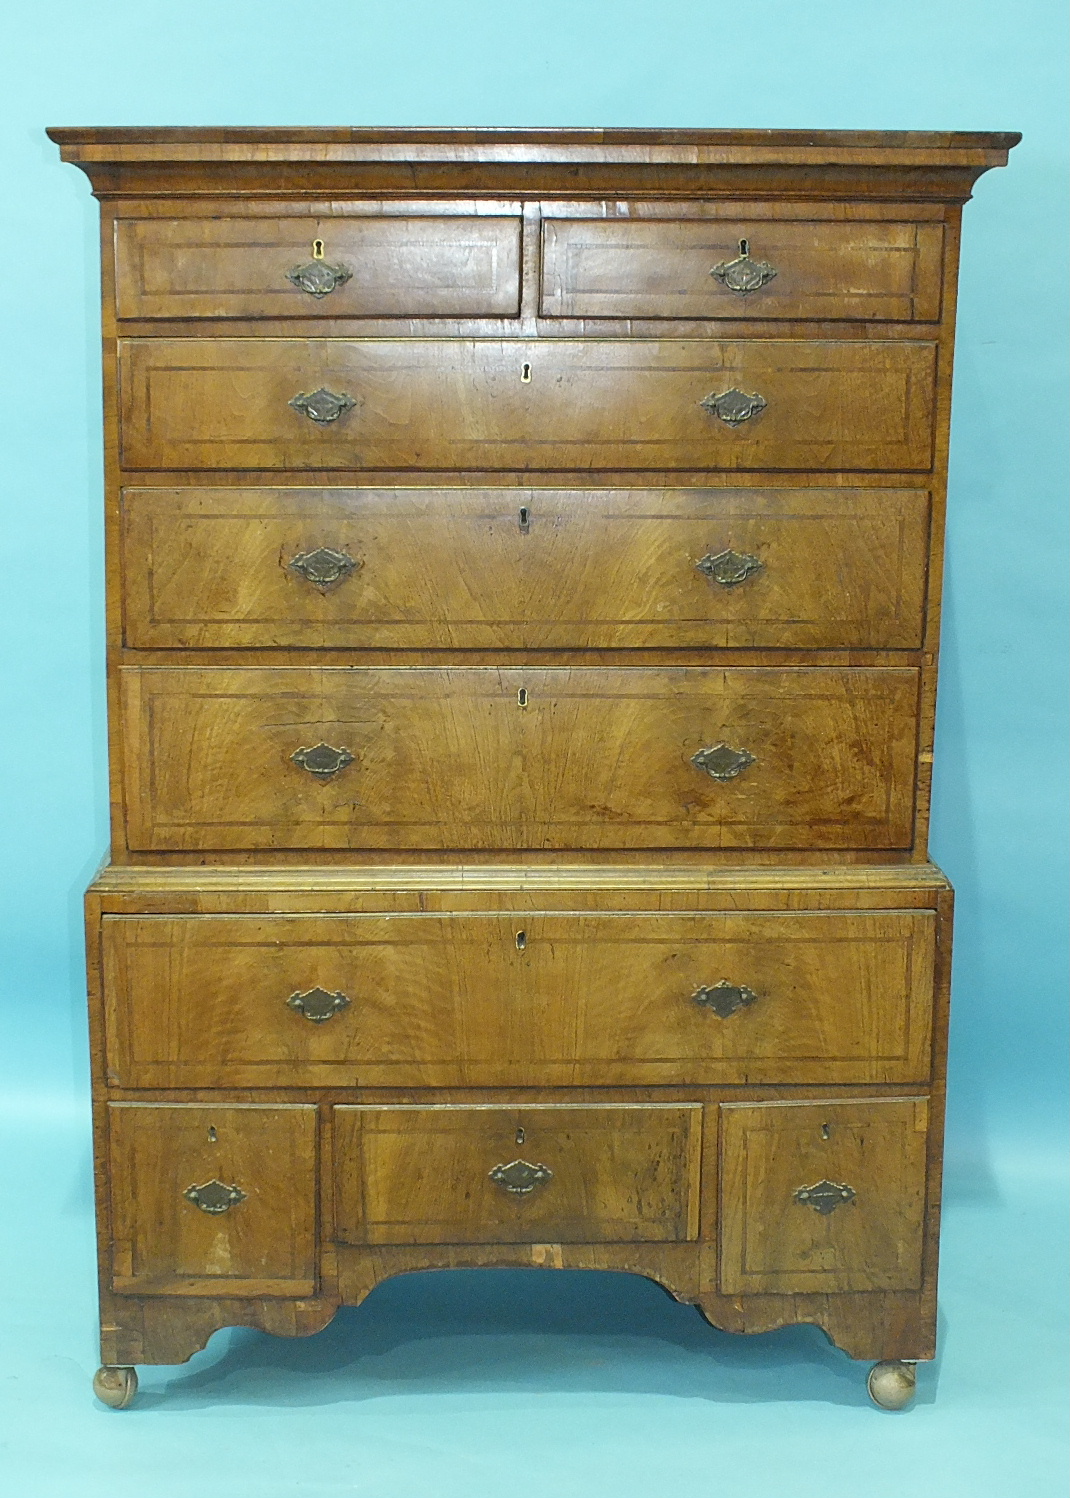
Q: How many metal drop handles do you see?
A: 13